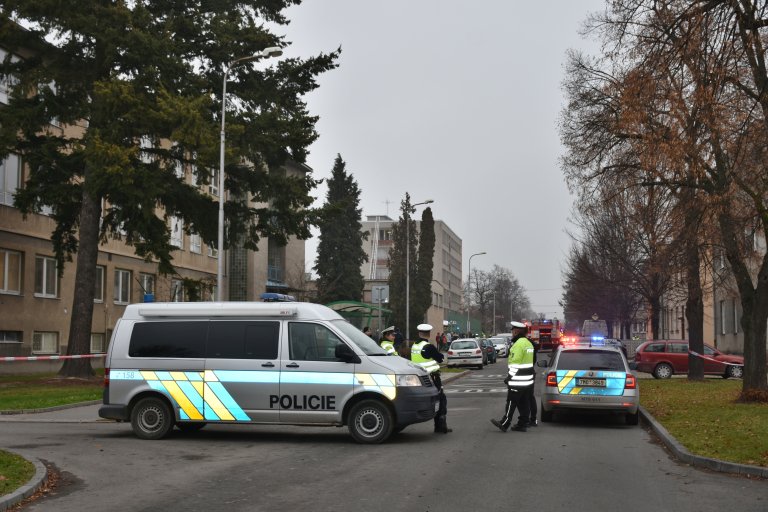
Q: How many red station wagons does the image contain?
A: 1